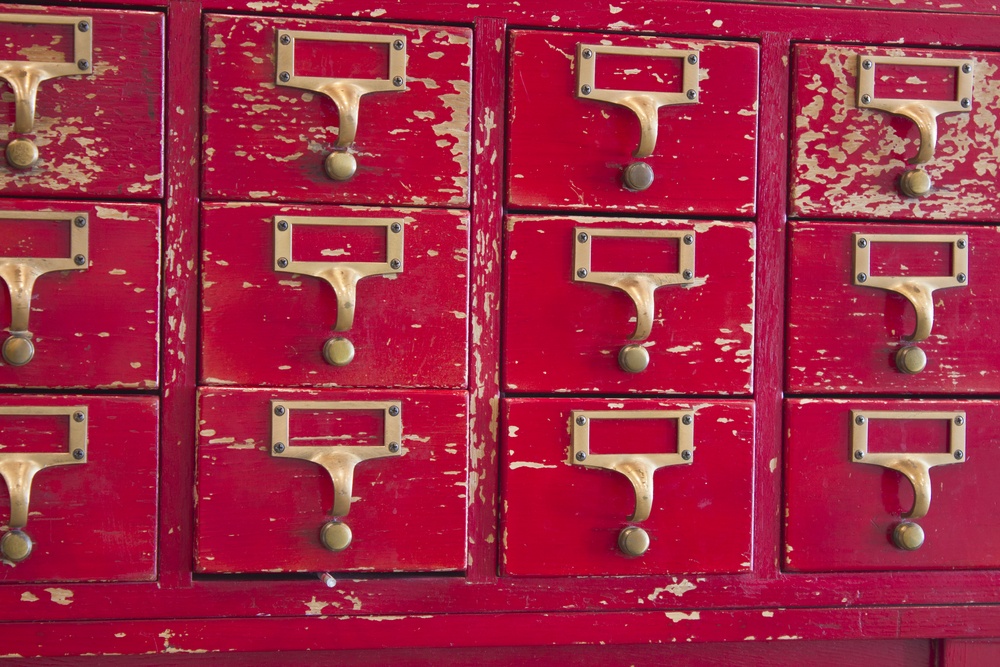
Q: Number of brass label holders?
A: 12